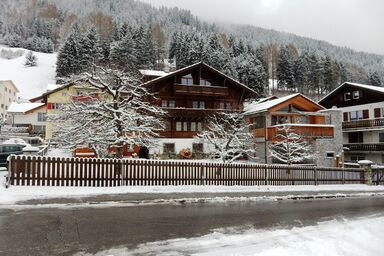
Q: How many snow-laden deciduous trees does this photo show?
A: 3